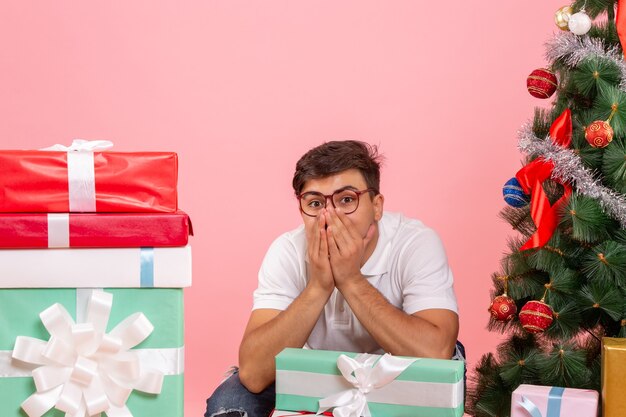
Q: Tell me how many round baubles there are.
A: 7